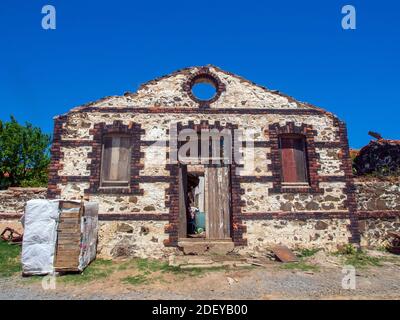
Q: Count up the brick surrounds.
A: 4